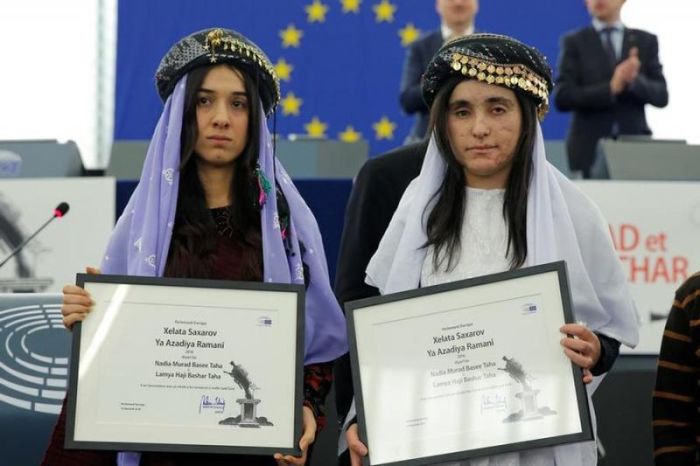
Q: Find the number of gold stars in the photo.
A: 10